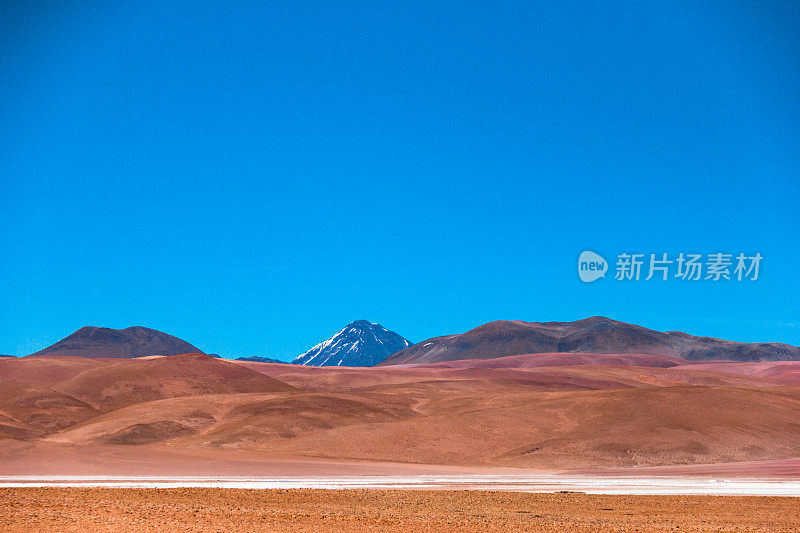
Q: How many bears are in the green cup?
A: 0